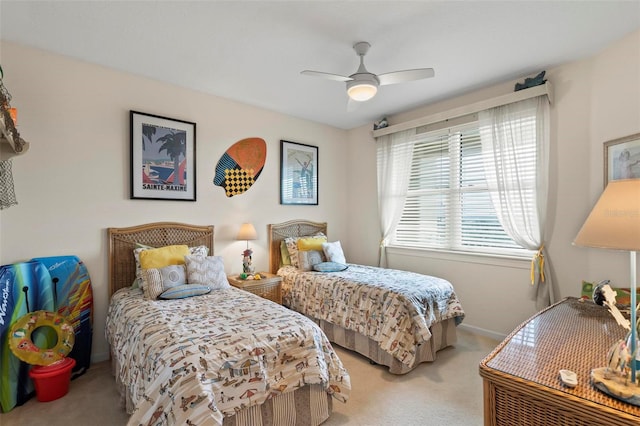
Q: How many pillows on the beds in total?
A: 12